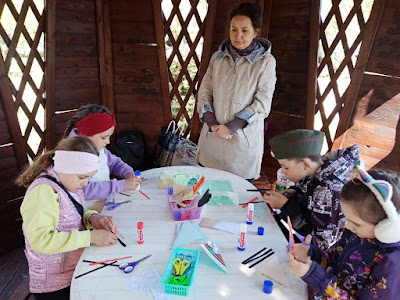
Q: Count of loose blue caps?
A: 2